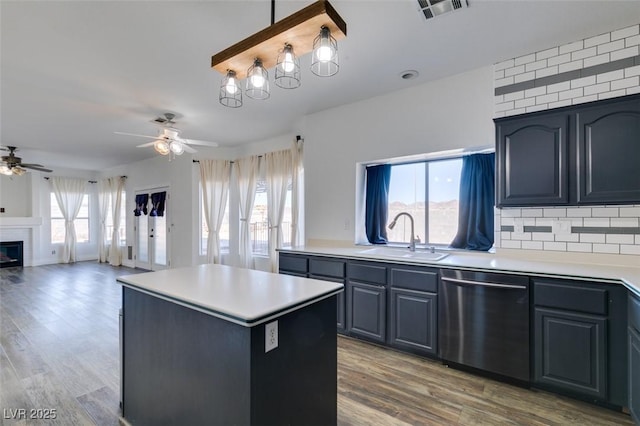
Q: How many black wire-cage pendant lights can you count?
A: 4